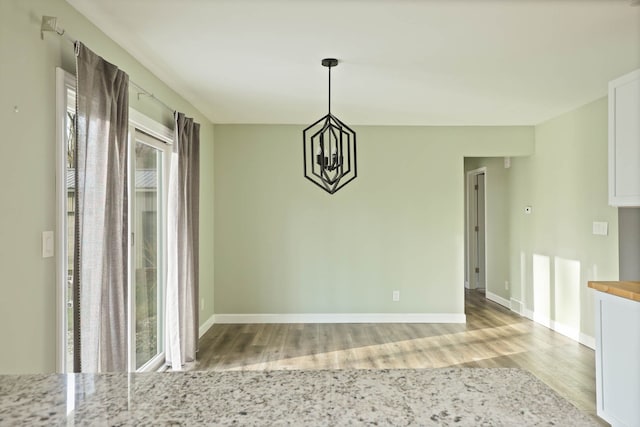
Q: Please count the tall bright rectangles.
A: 2